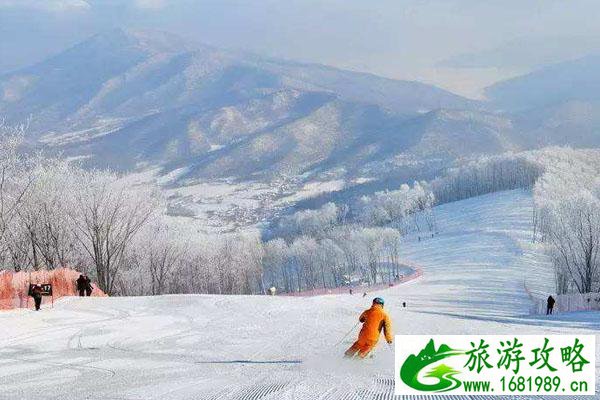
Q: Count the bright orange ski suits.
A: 1